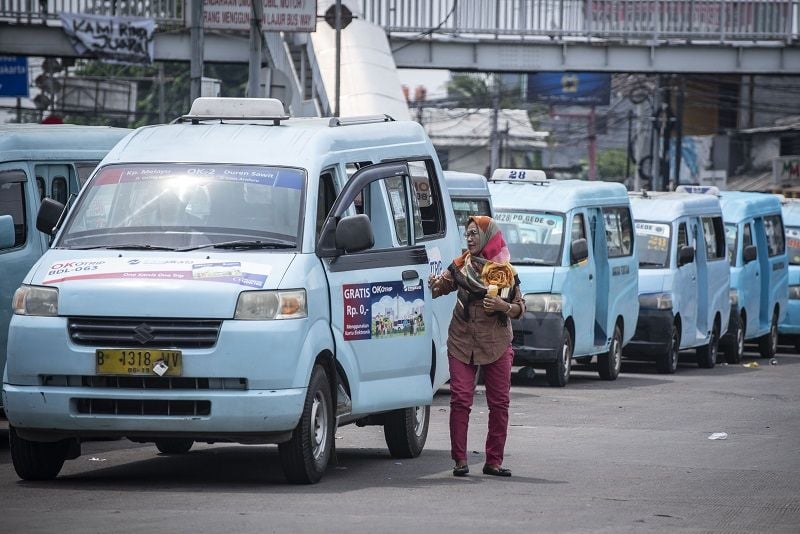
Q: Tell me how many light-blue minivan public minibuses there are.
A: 7